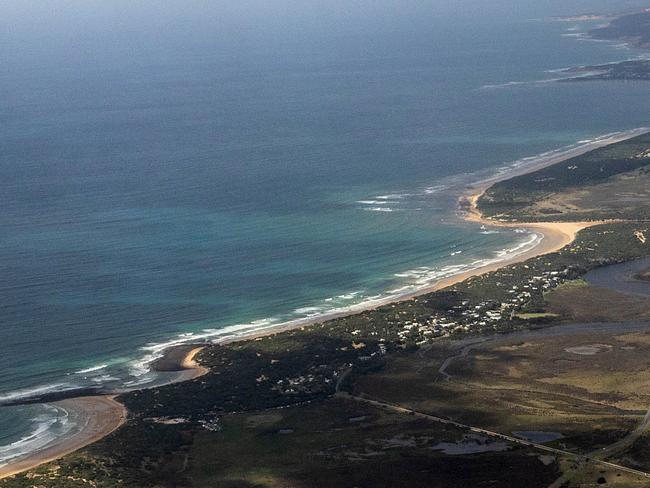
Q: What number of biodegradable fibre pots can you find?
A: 0